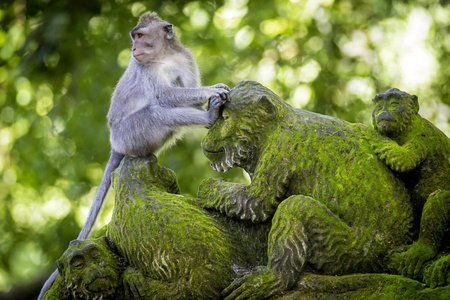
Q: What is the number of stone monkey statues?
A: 3